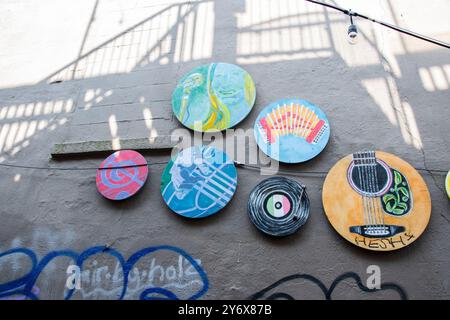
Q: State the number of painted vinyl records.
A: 1